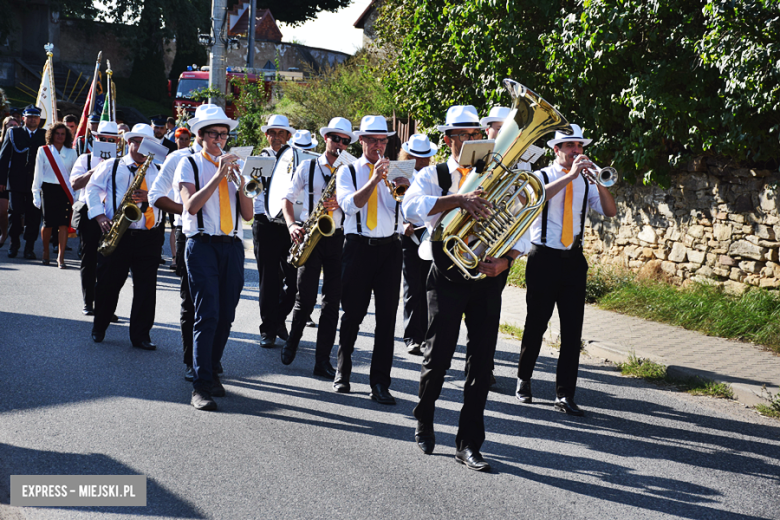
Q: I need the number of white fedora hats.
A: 12